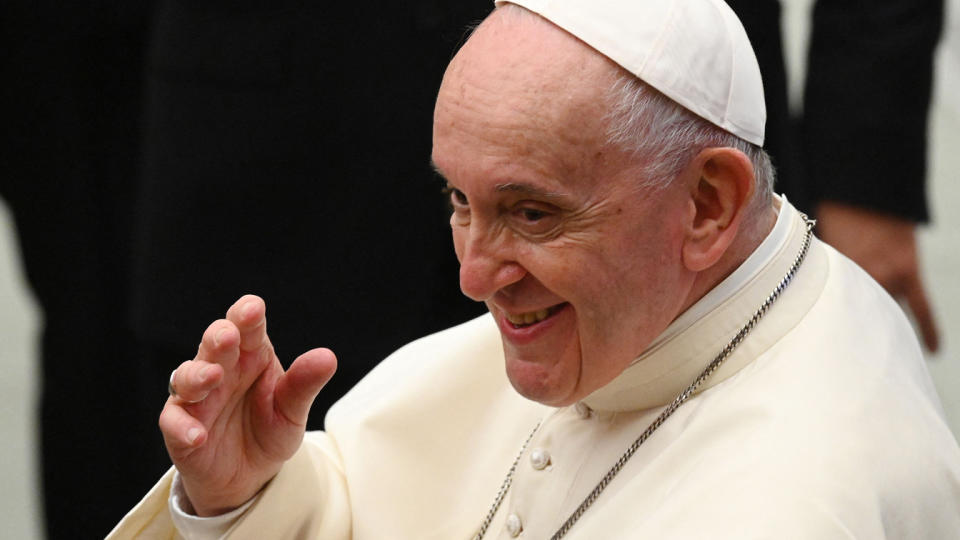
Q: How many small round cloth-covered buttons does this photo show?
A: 3